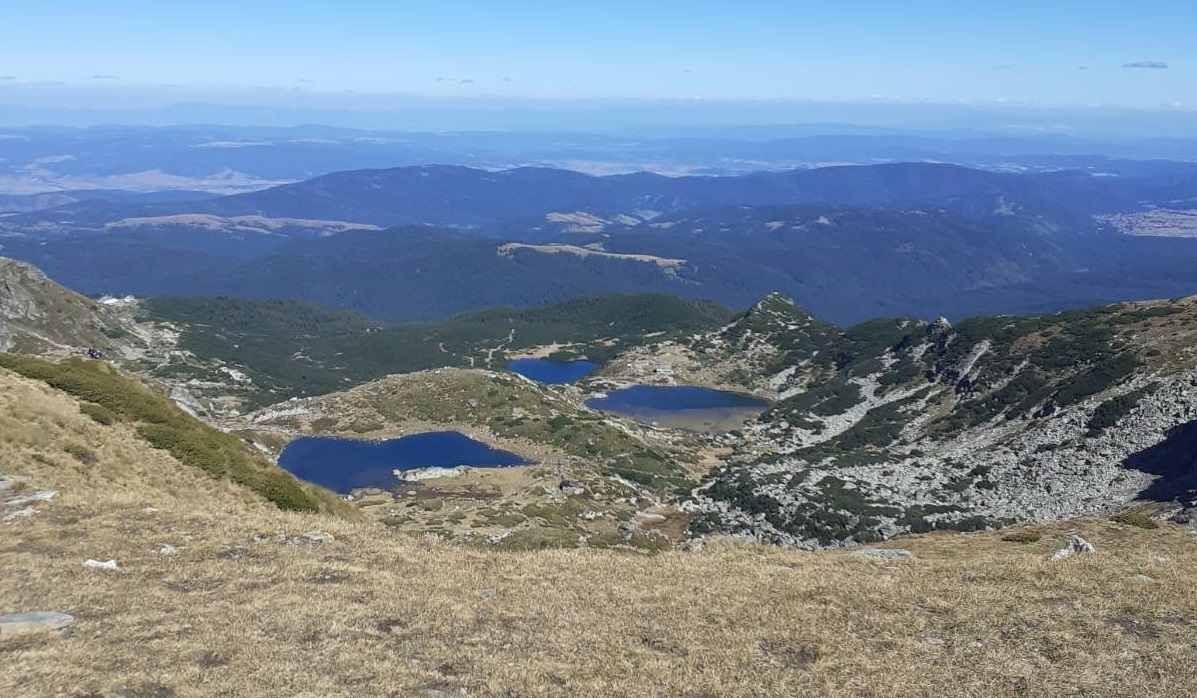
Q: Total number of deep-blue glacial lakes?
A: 3